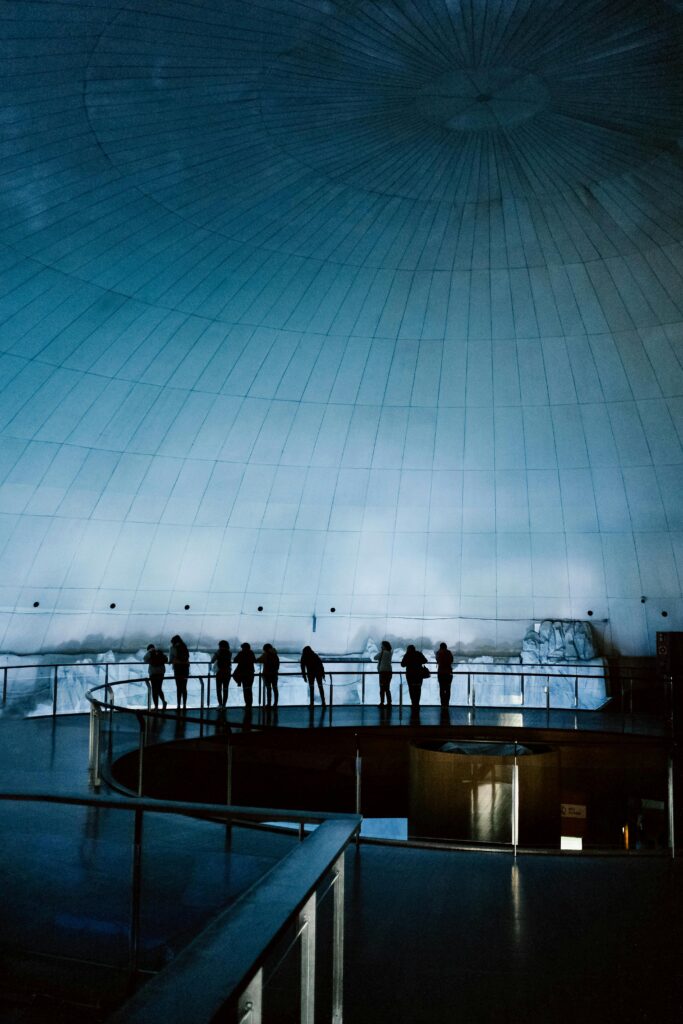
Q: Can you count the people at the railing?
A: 9